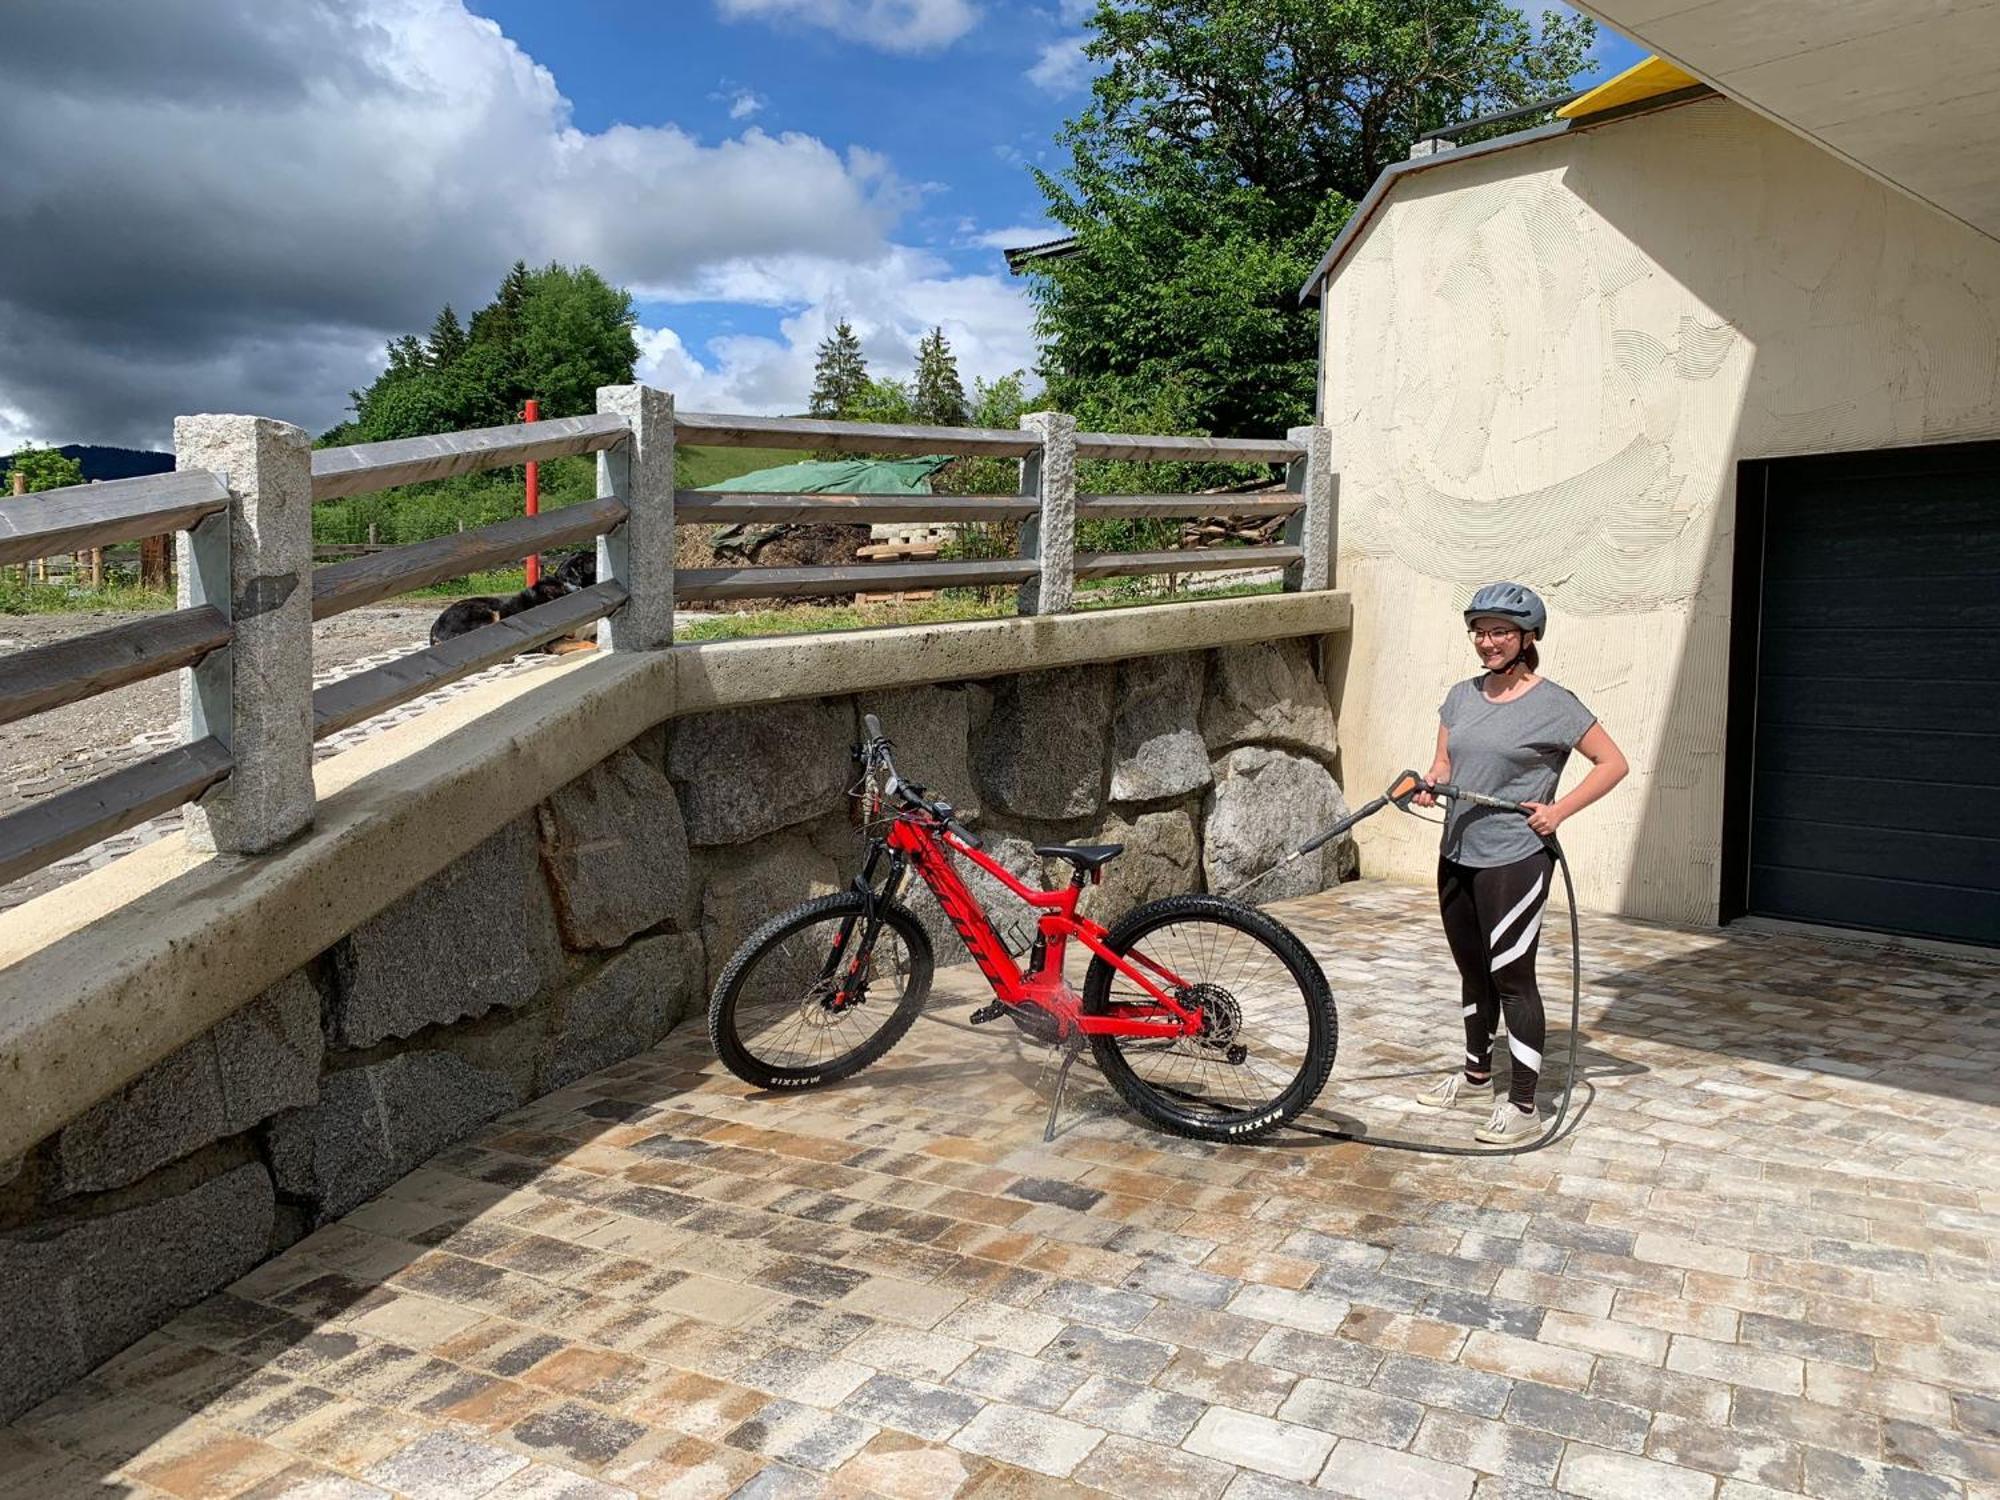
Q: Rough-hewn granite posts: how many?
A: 4